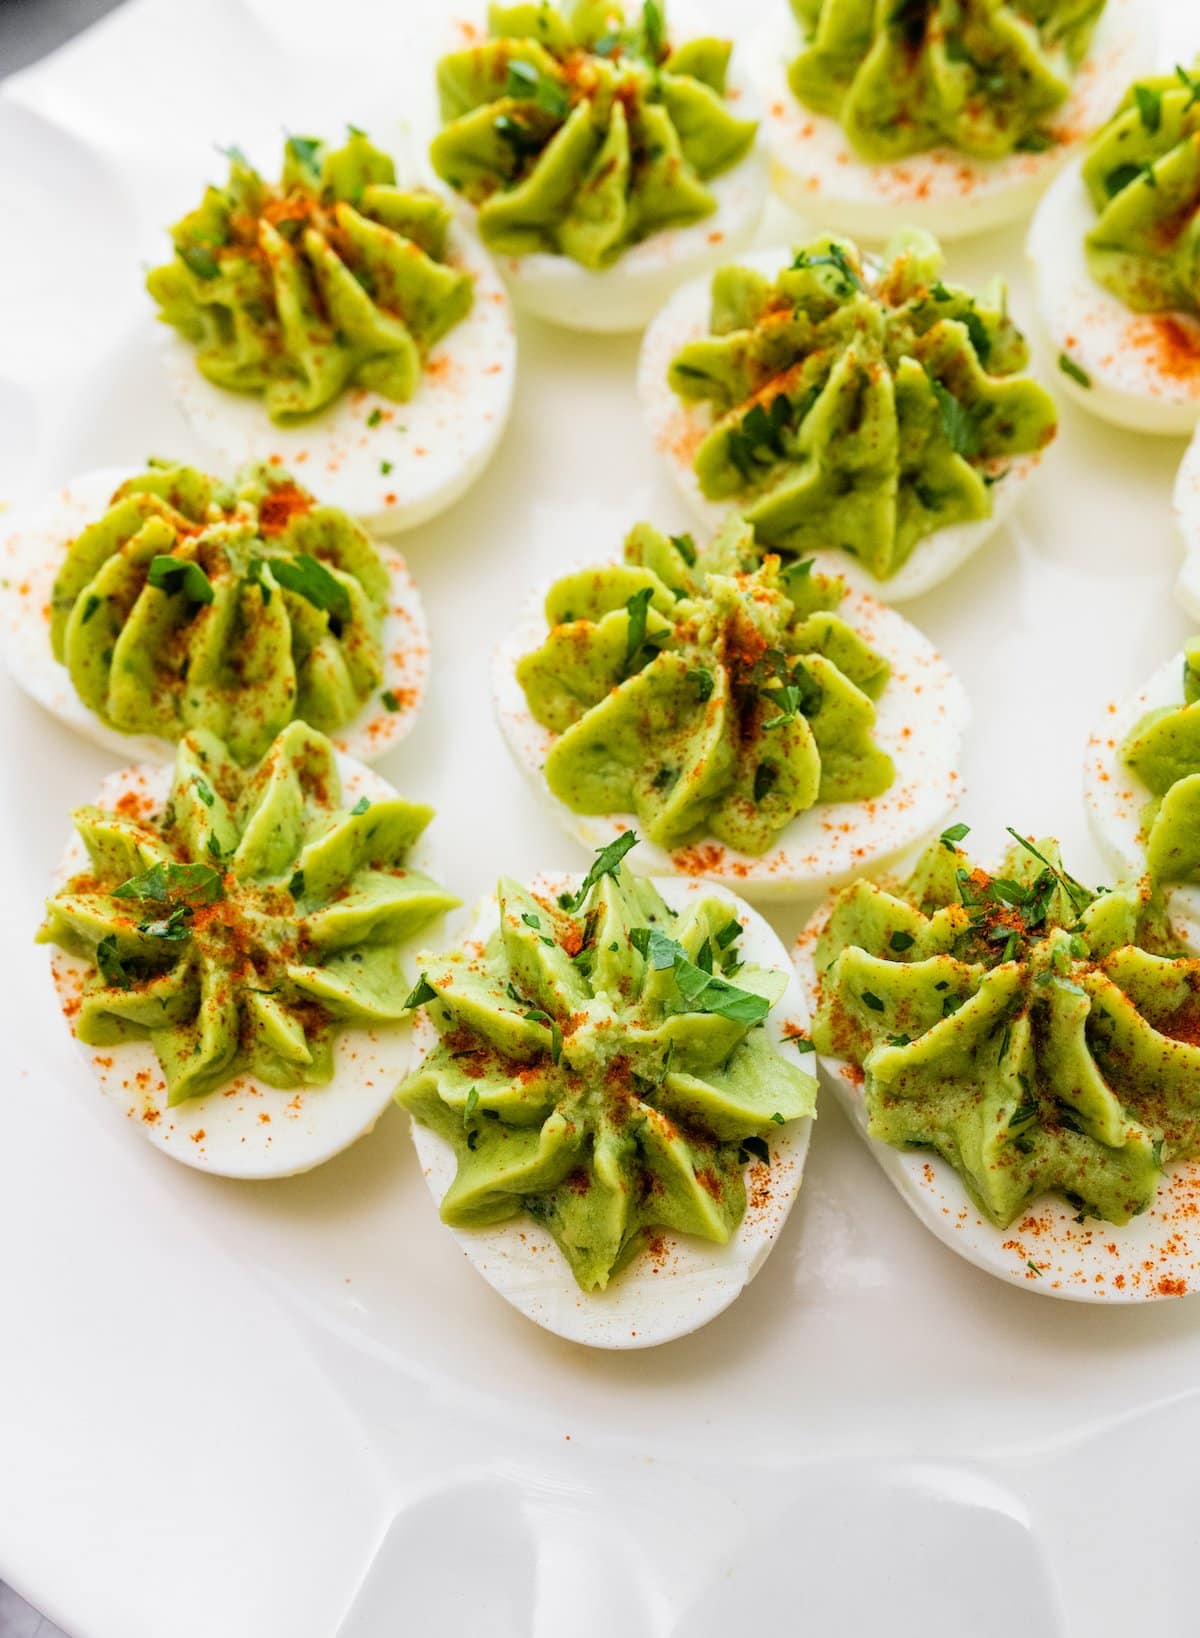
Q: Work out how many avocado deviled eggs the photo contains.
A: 11